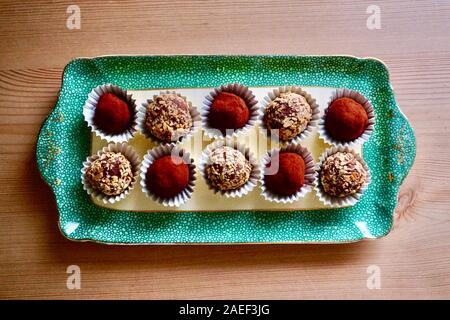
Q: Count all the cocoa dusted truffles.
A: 5